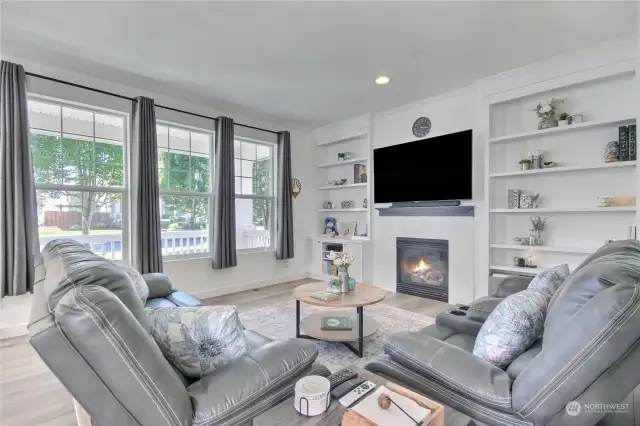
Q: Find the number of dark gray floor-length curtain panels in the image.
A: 4